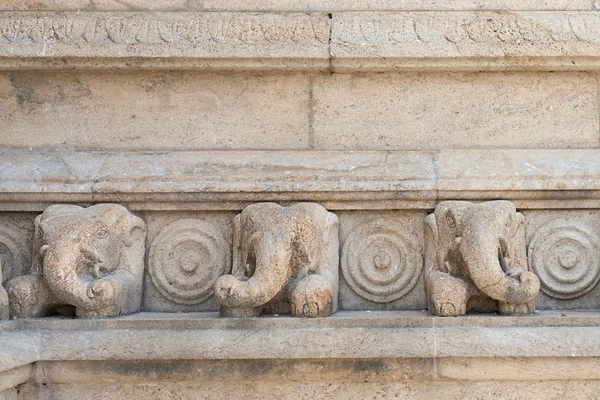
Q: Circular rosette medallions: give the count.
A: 4